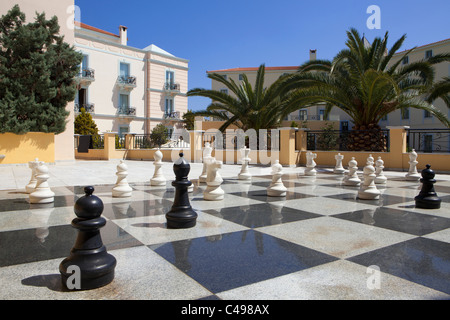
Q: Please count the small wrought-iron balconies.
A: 6